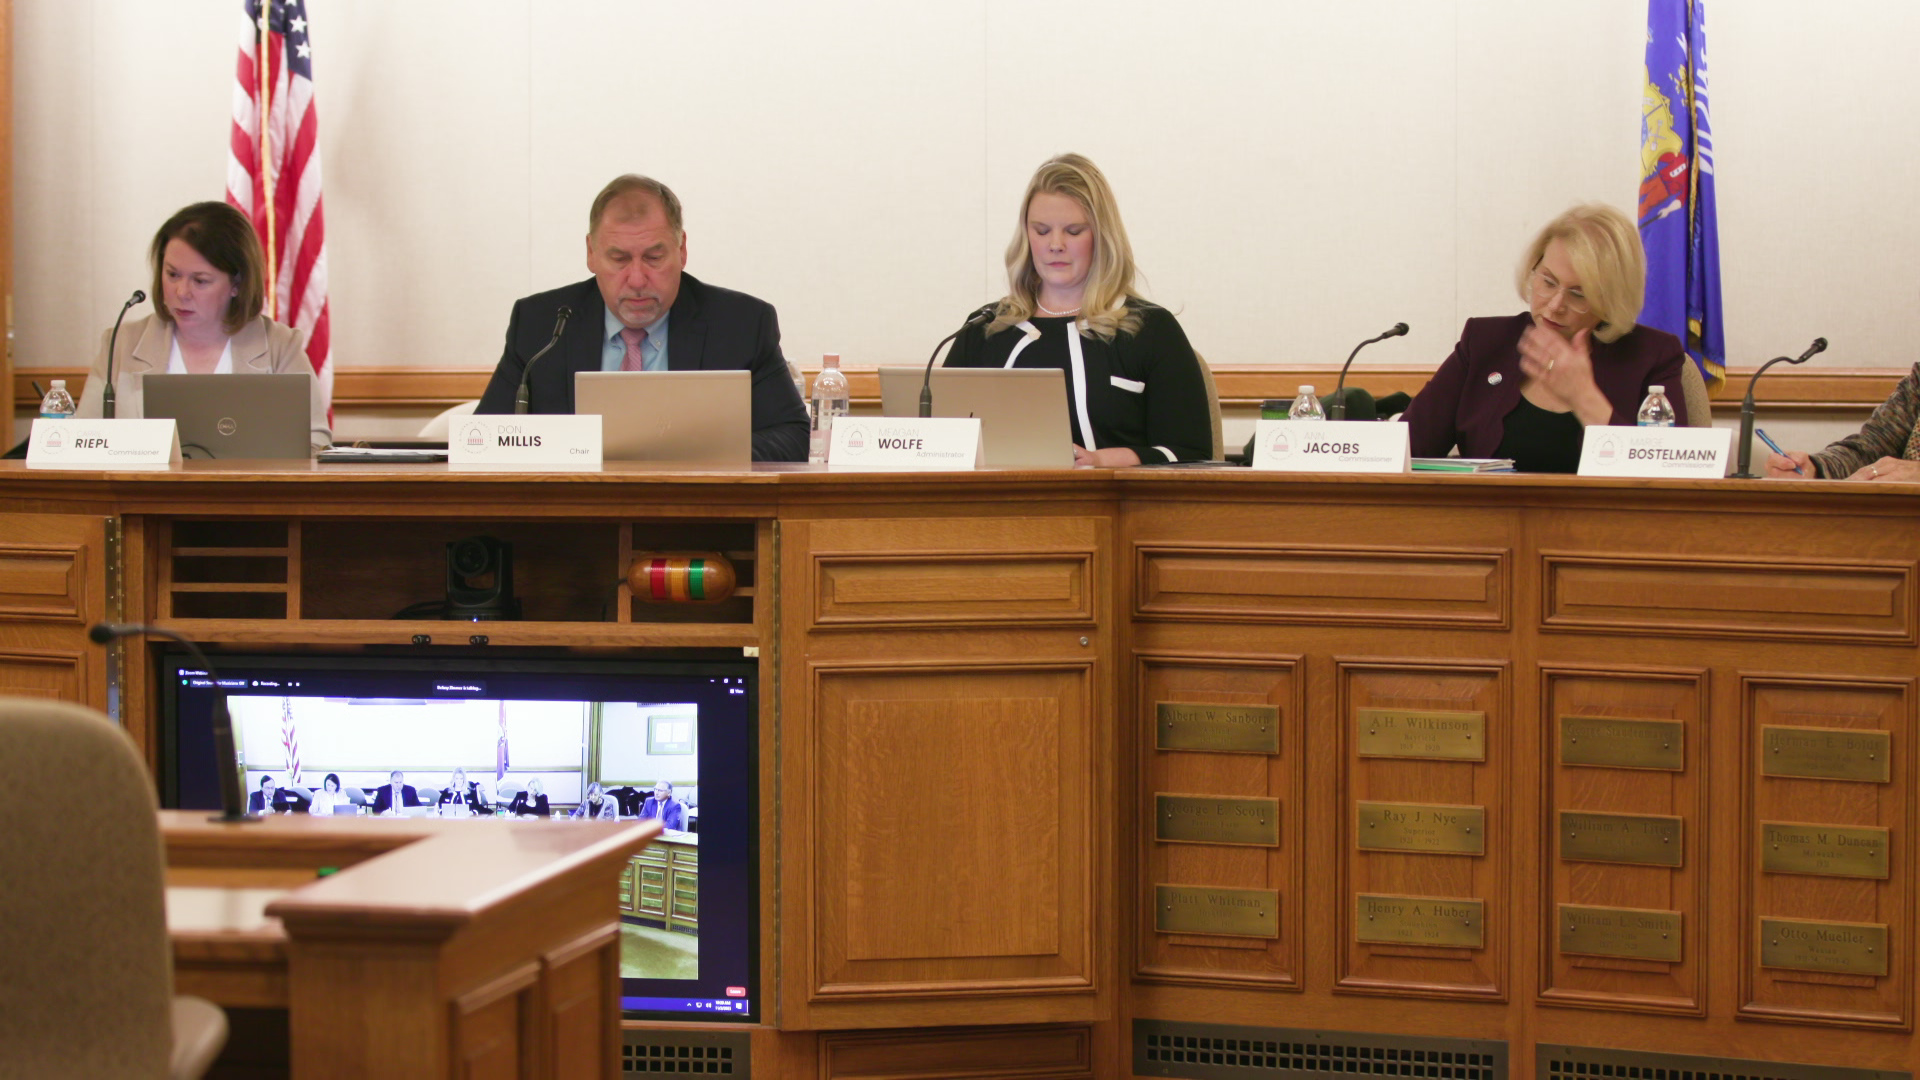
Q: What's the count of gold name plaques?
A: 12